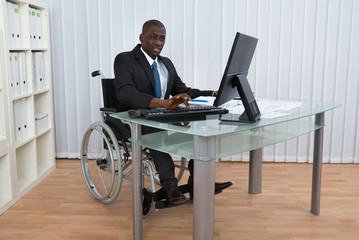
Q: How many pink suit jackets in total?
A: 0